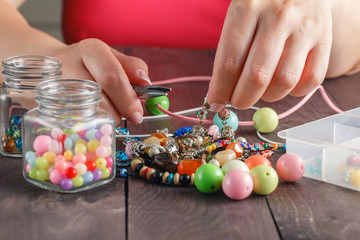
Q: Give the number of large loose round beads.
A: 6